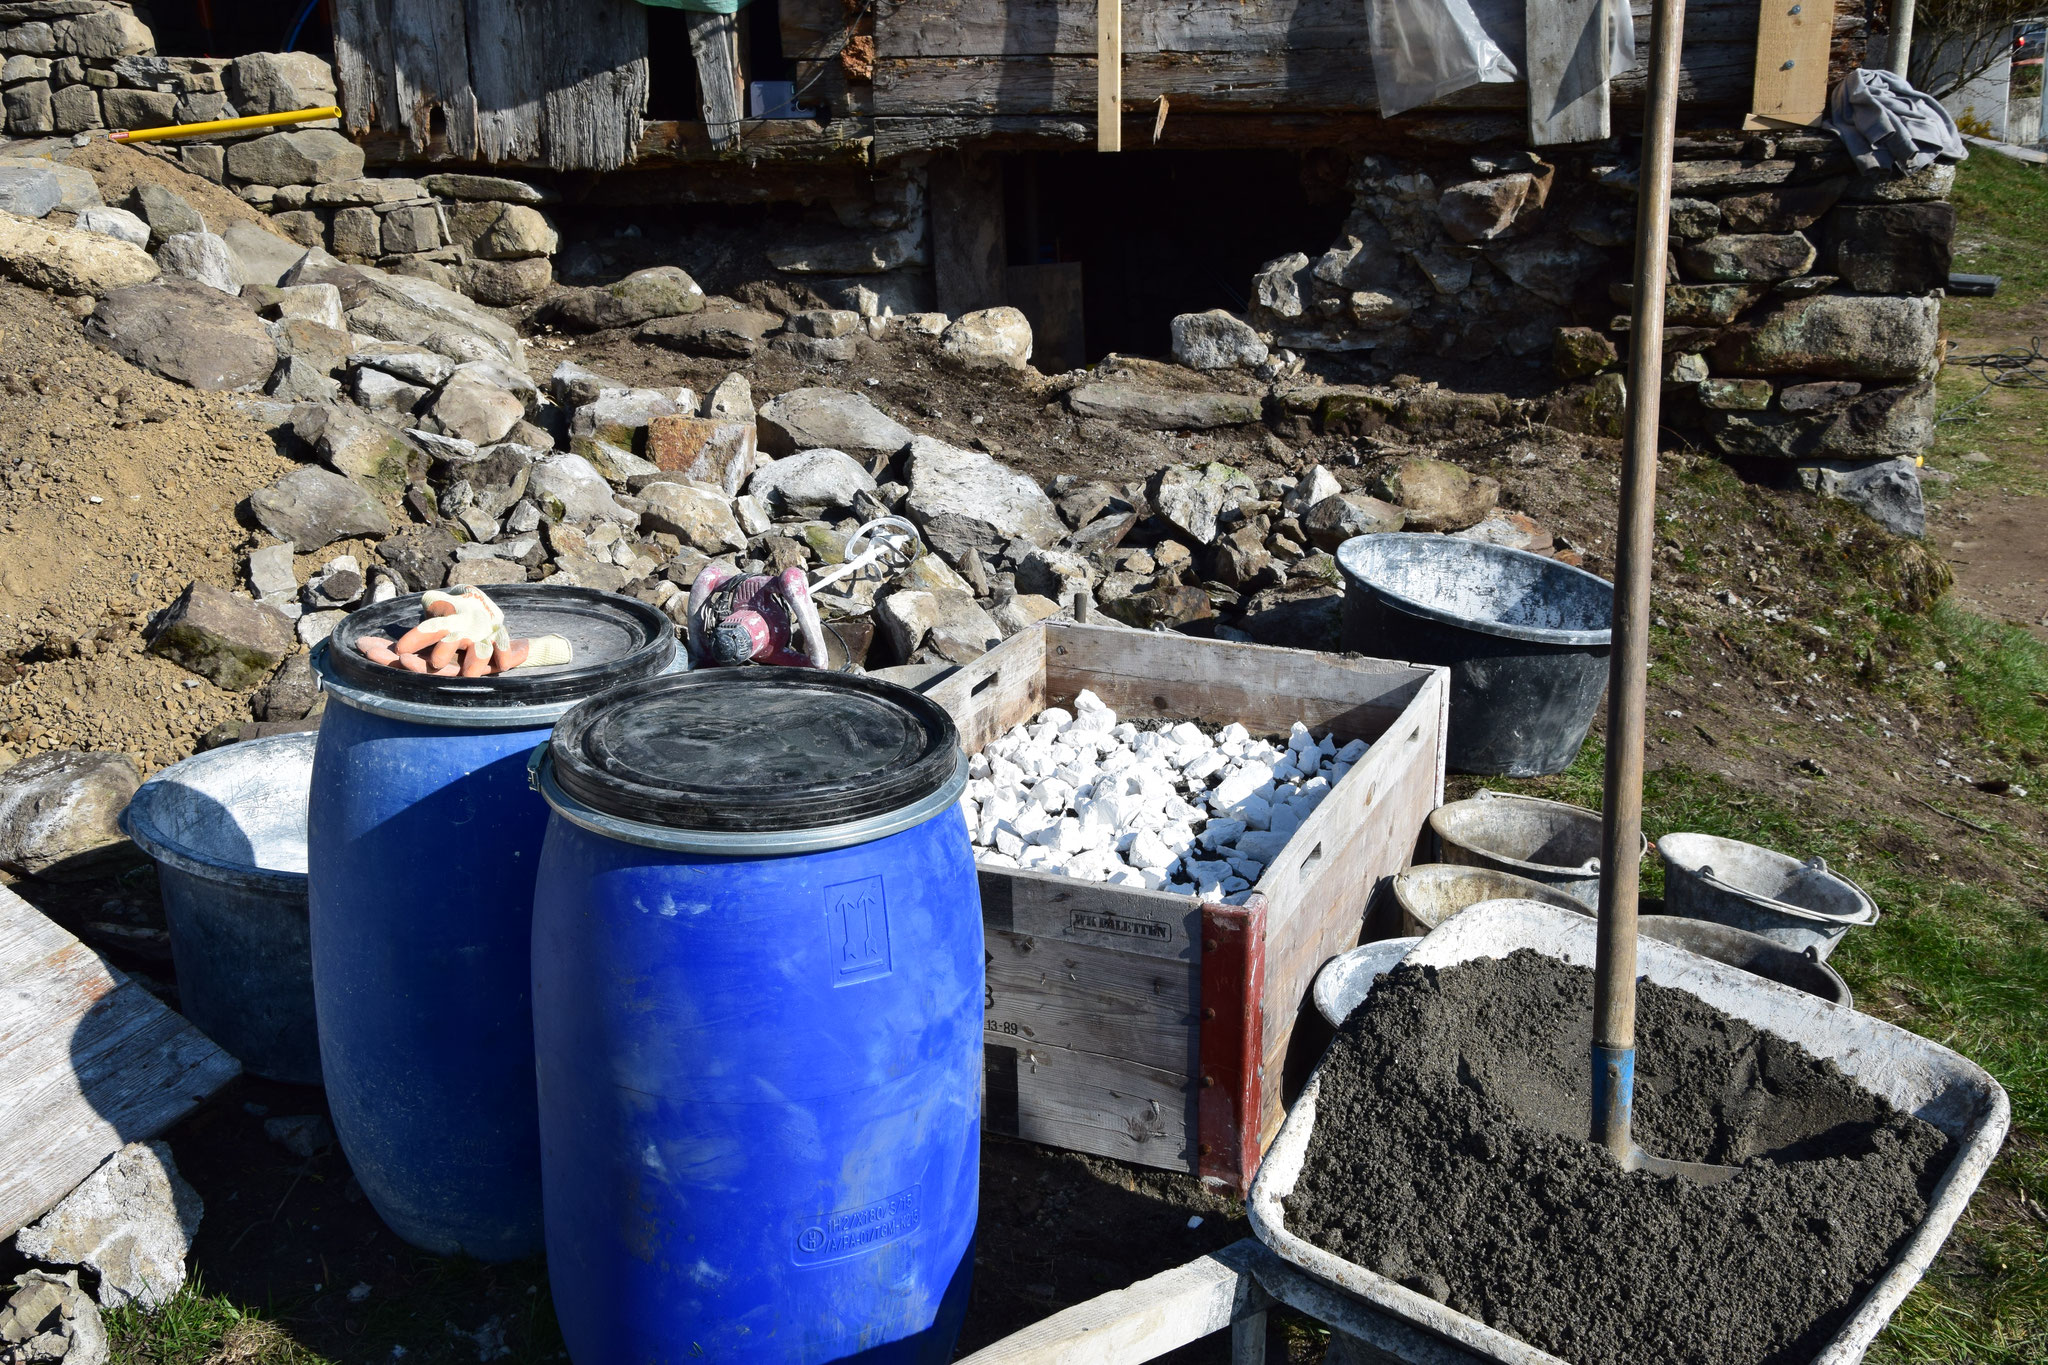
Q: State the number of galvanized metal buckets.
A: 5